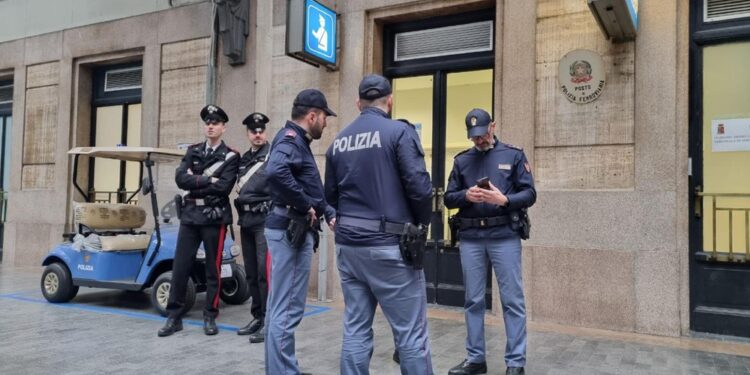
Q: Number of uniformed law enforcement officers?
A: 5